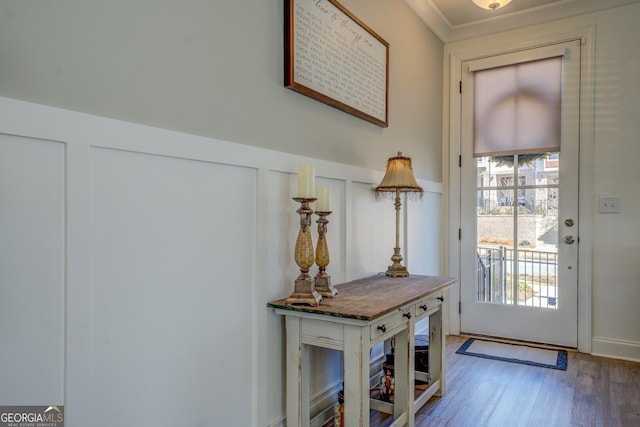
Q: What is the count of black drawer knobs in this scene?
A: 4